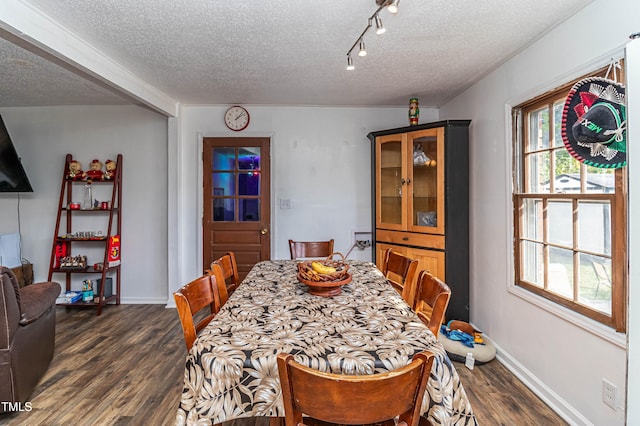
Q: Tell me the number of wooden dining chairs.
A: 6